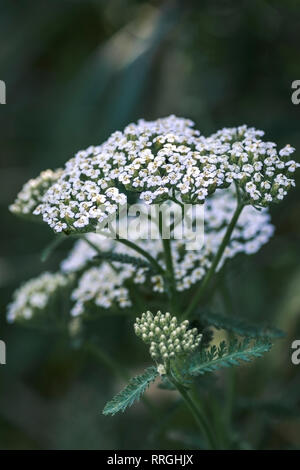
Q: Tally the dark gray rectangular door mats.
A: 0